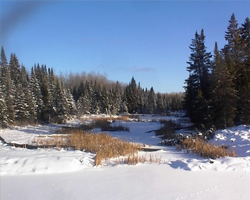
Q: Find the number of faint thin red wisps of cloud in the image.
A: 1